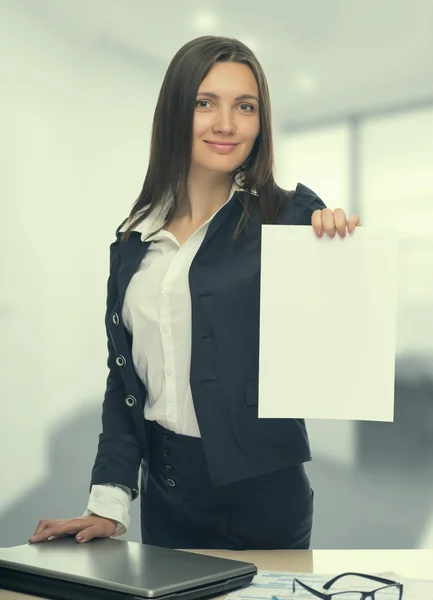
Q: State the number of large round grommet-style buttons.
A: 3